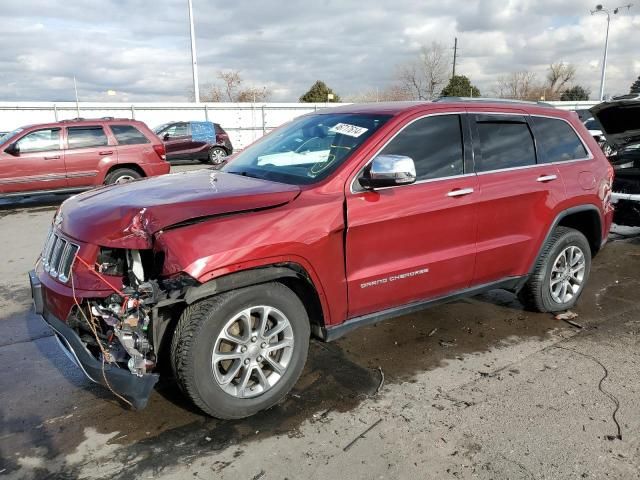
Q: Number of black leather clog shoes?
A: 0